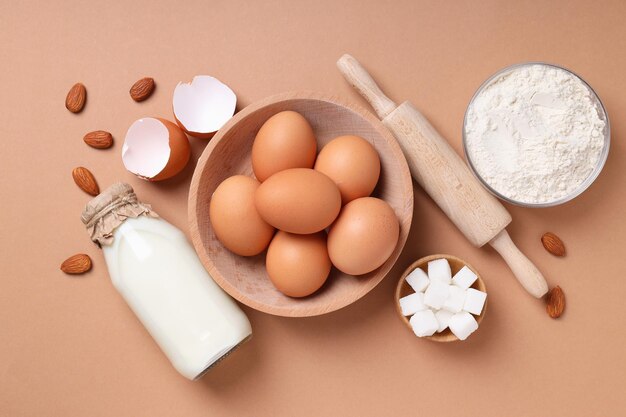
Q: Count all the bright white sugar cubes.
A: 10